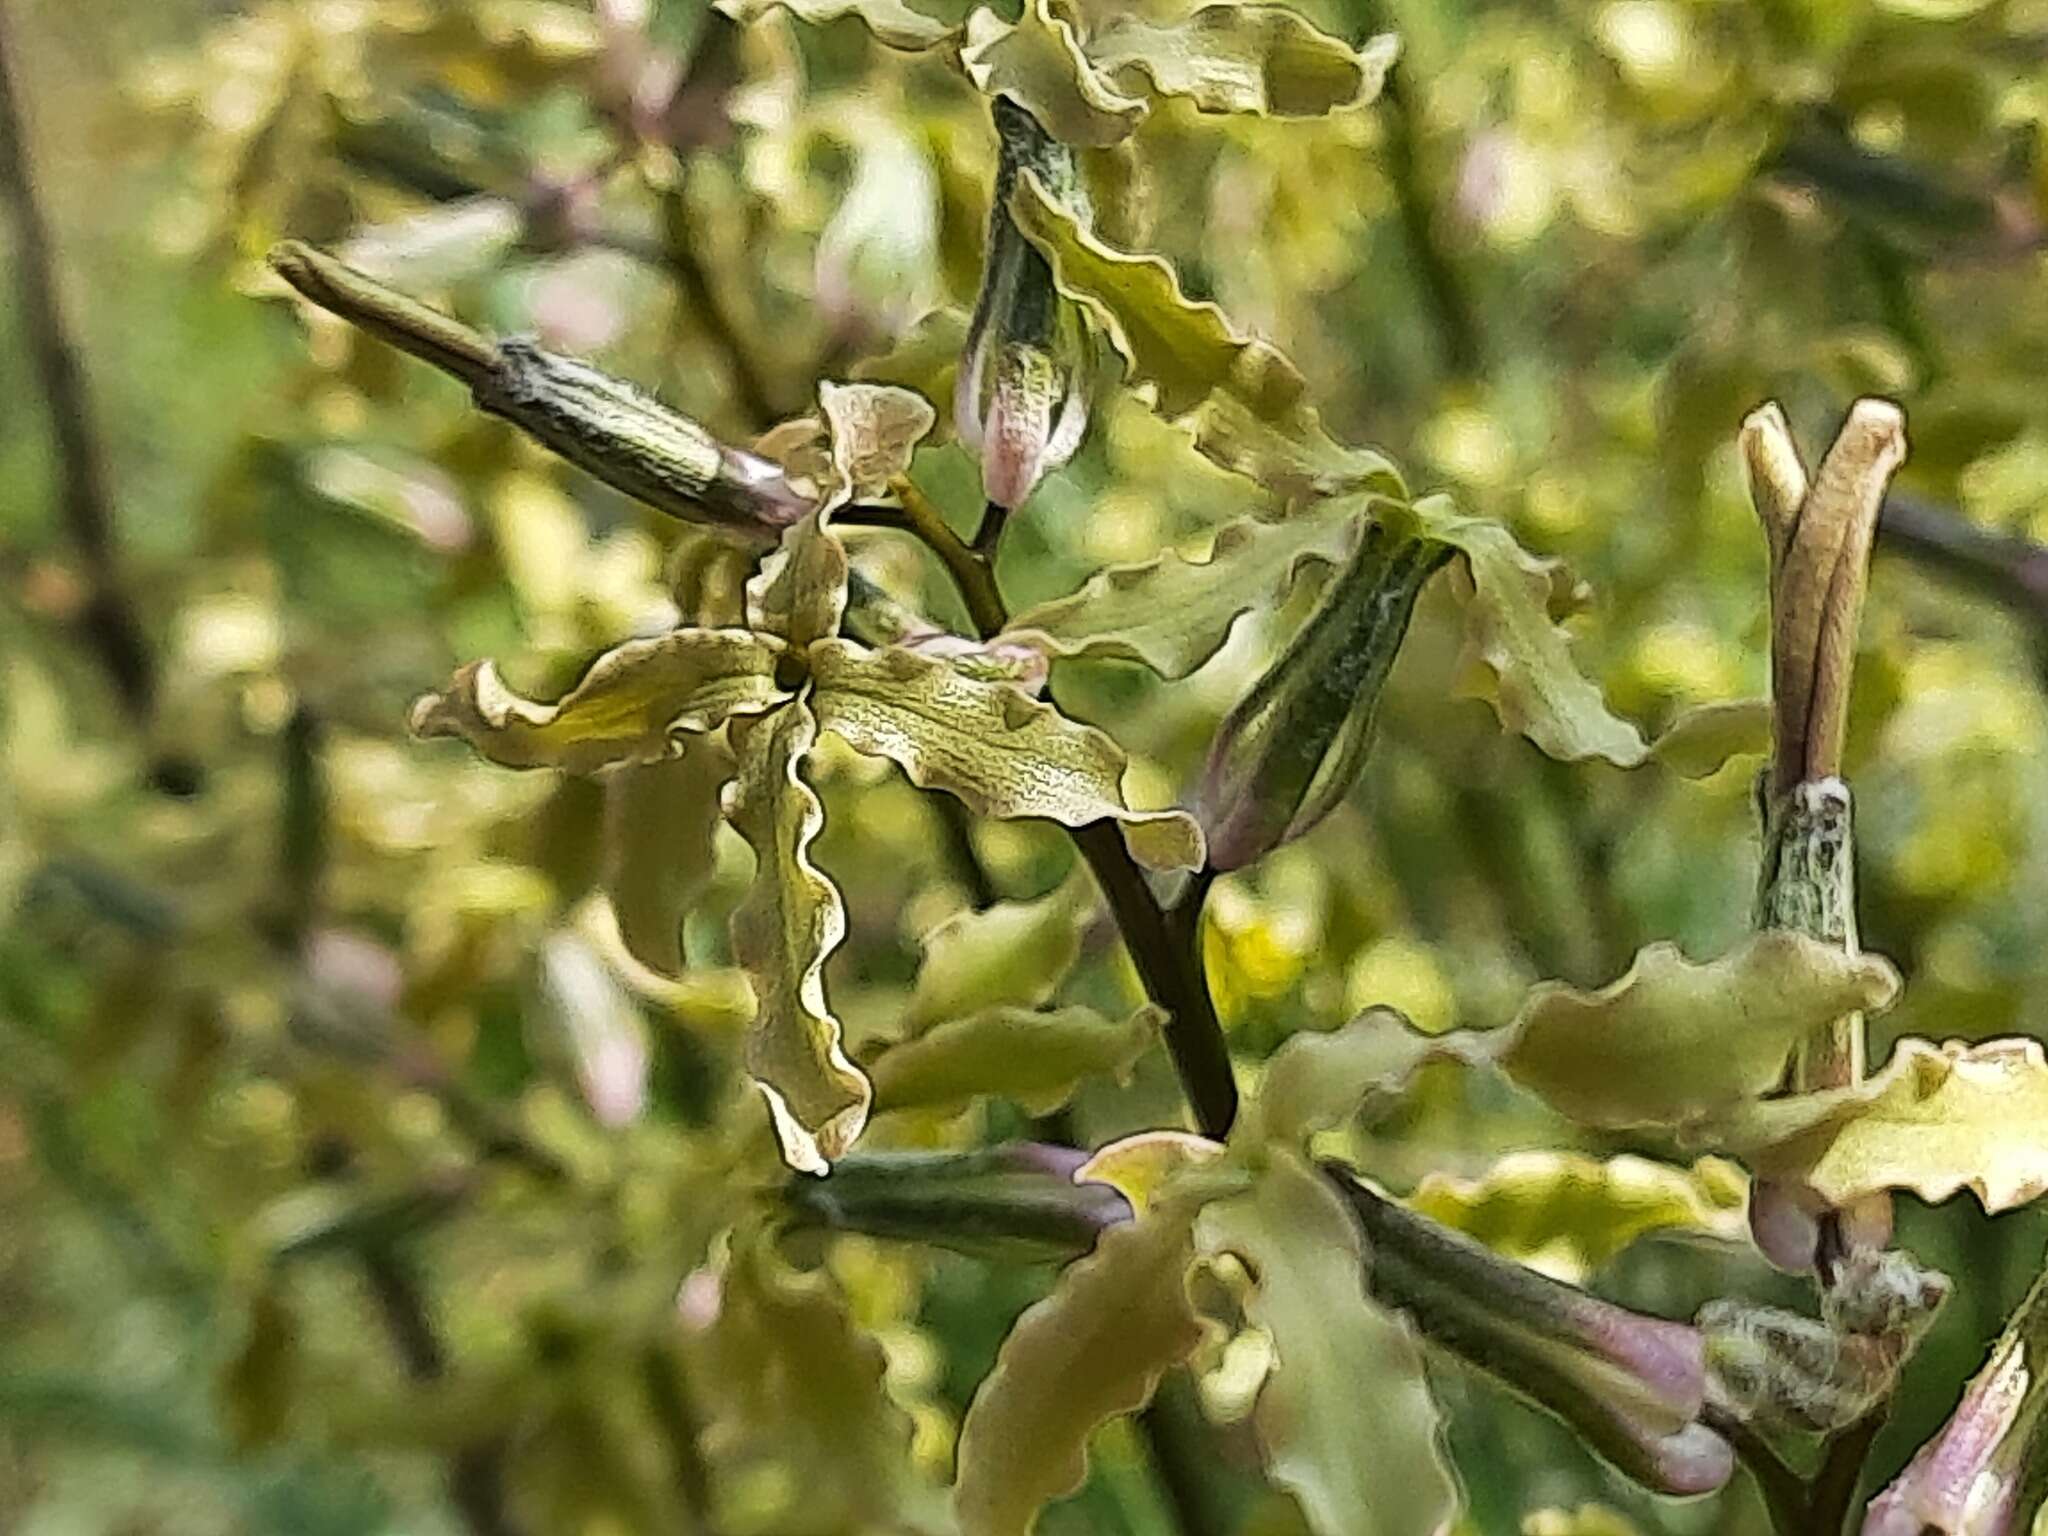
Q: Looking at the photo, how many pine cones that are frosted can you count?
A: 0